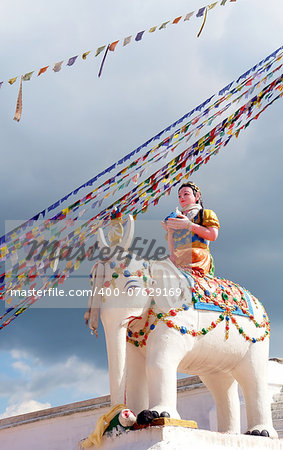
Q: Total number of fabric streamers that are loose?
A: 3